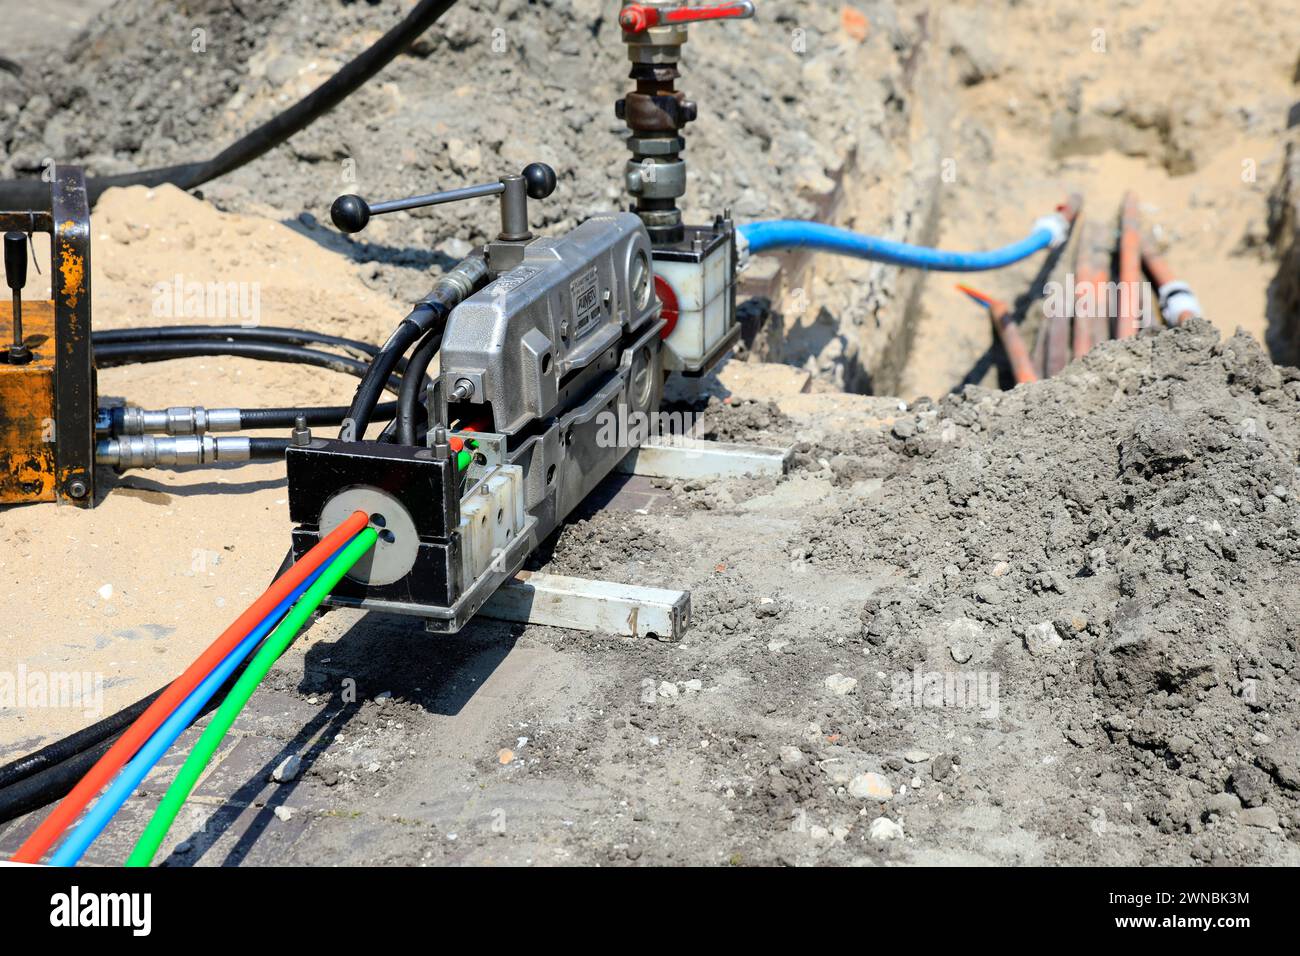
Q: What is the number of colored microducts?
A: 3